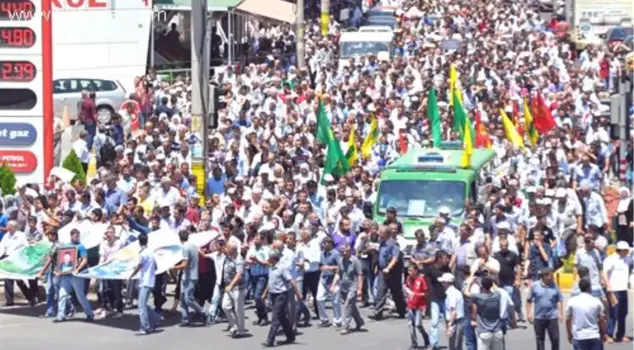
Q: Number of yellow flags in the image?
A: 6